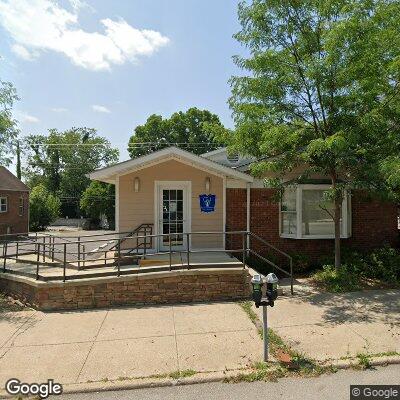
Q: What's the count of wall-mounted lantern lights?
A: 2